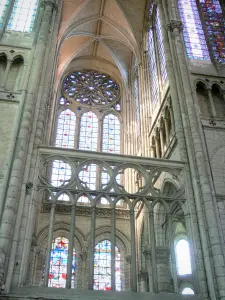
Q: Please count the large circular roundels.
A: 4